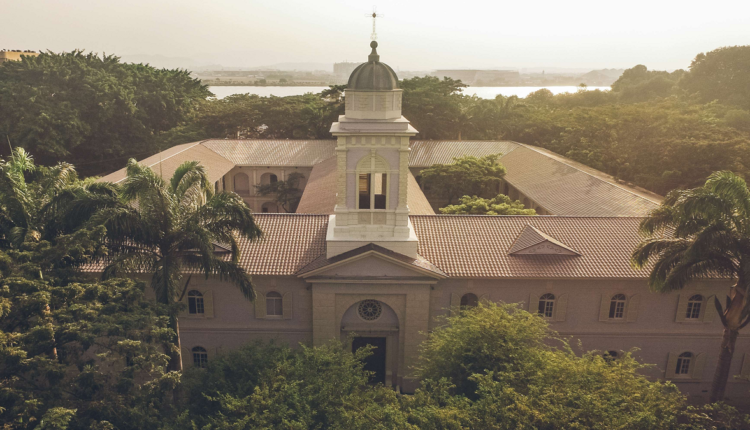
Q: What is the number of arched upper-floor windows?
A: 6